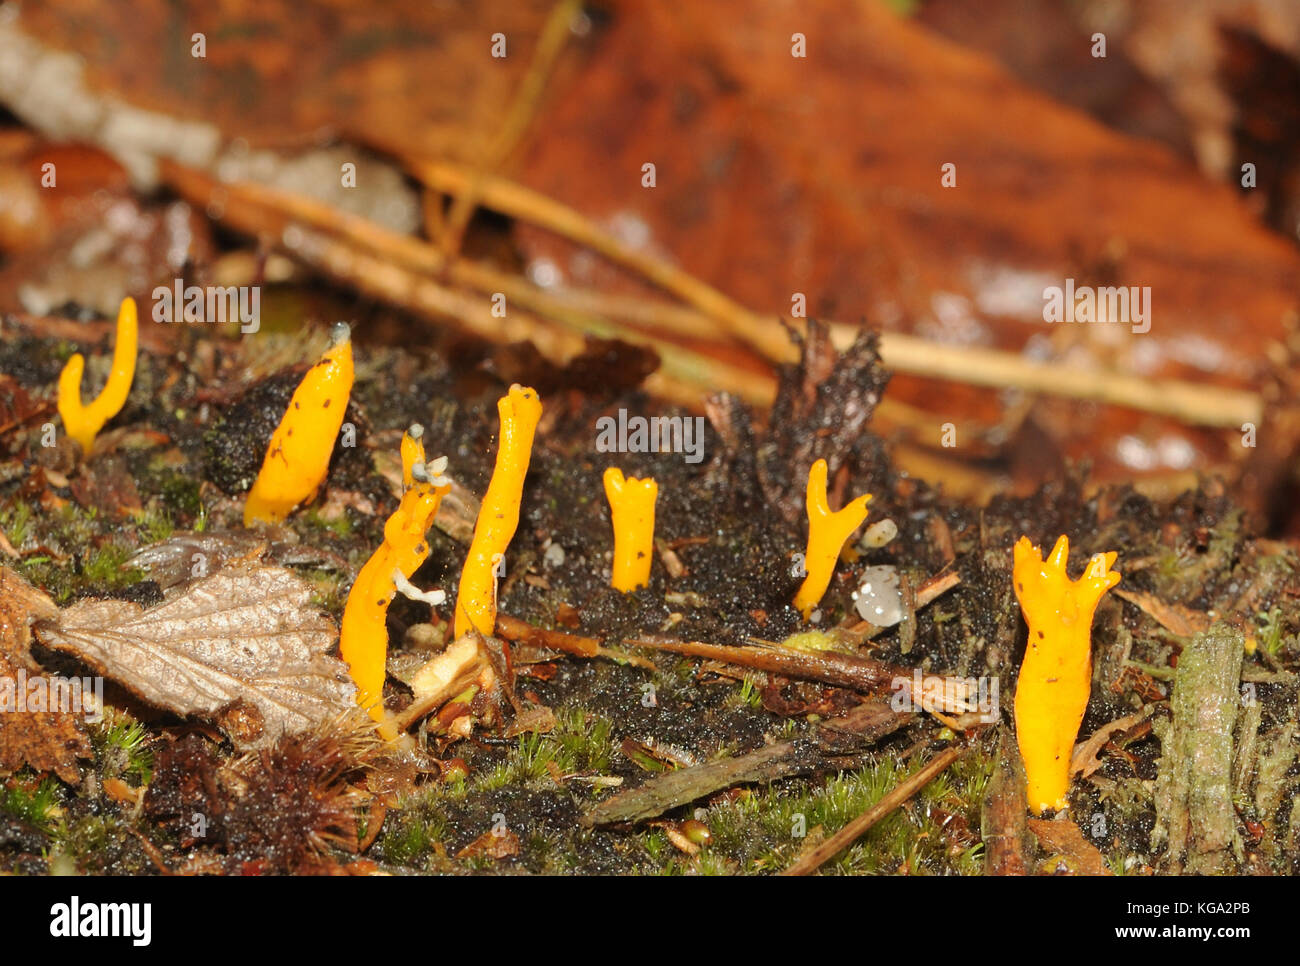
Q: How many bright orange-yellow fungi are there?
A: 7